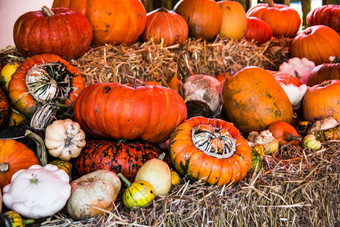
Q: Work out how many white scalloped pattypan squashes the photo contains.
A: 3